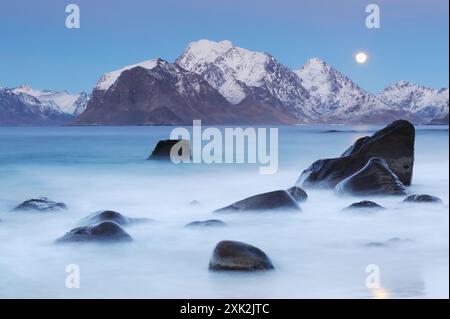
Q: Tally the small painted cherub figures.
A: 0